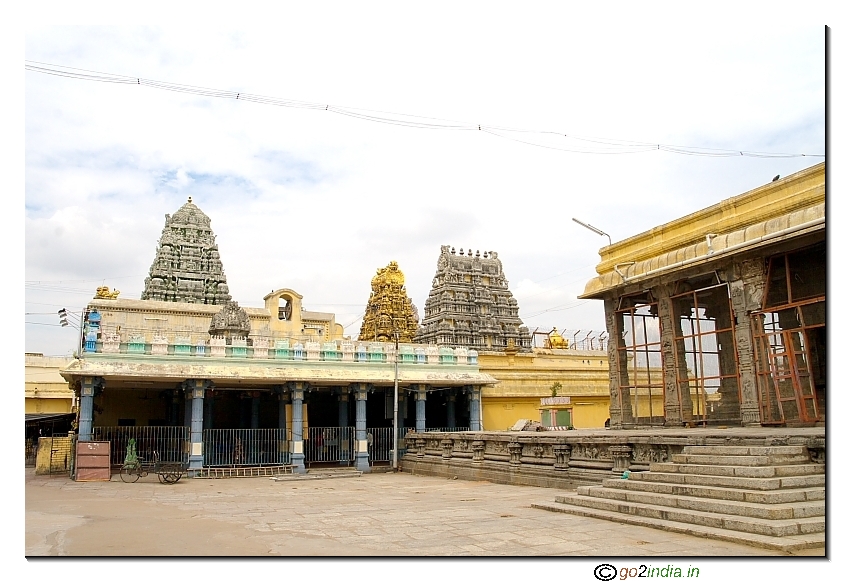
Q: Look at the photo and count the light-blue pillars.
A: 6